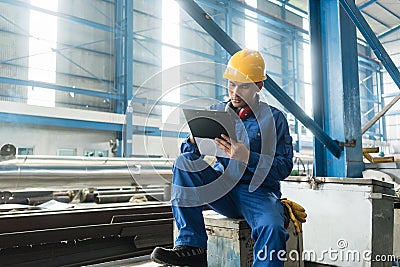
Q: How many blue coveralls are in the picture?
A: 1